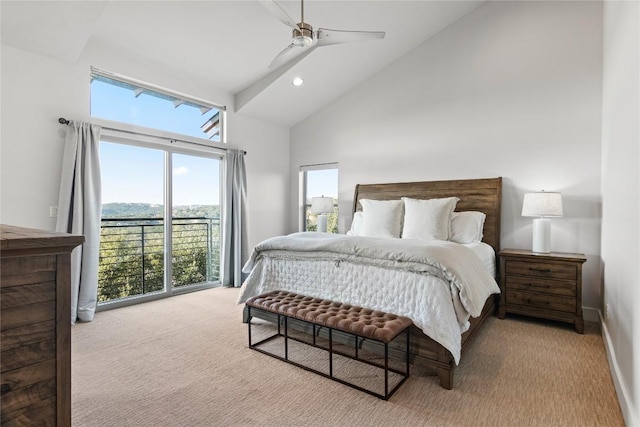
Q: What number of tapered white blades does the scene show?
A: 3